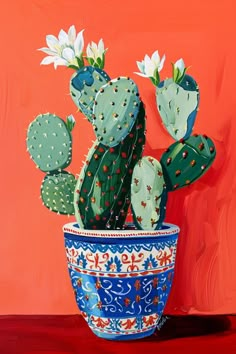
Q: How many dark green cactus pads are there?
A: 2